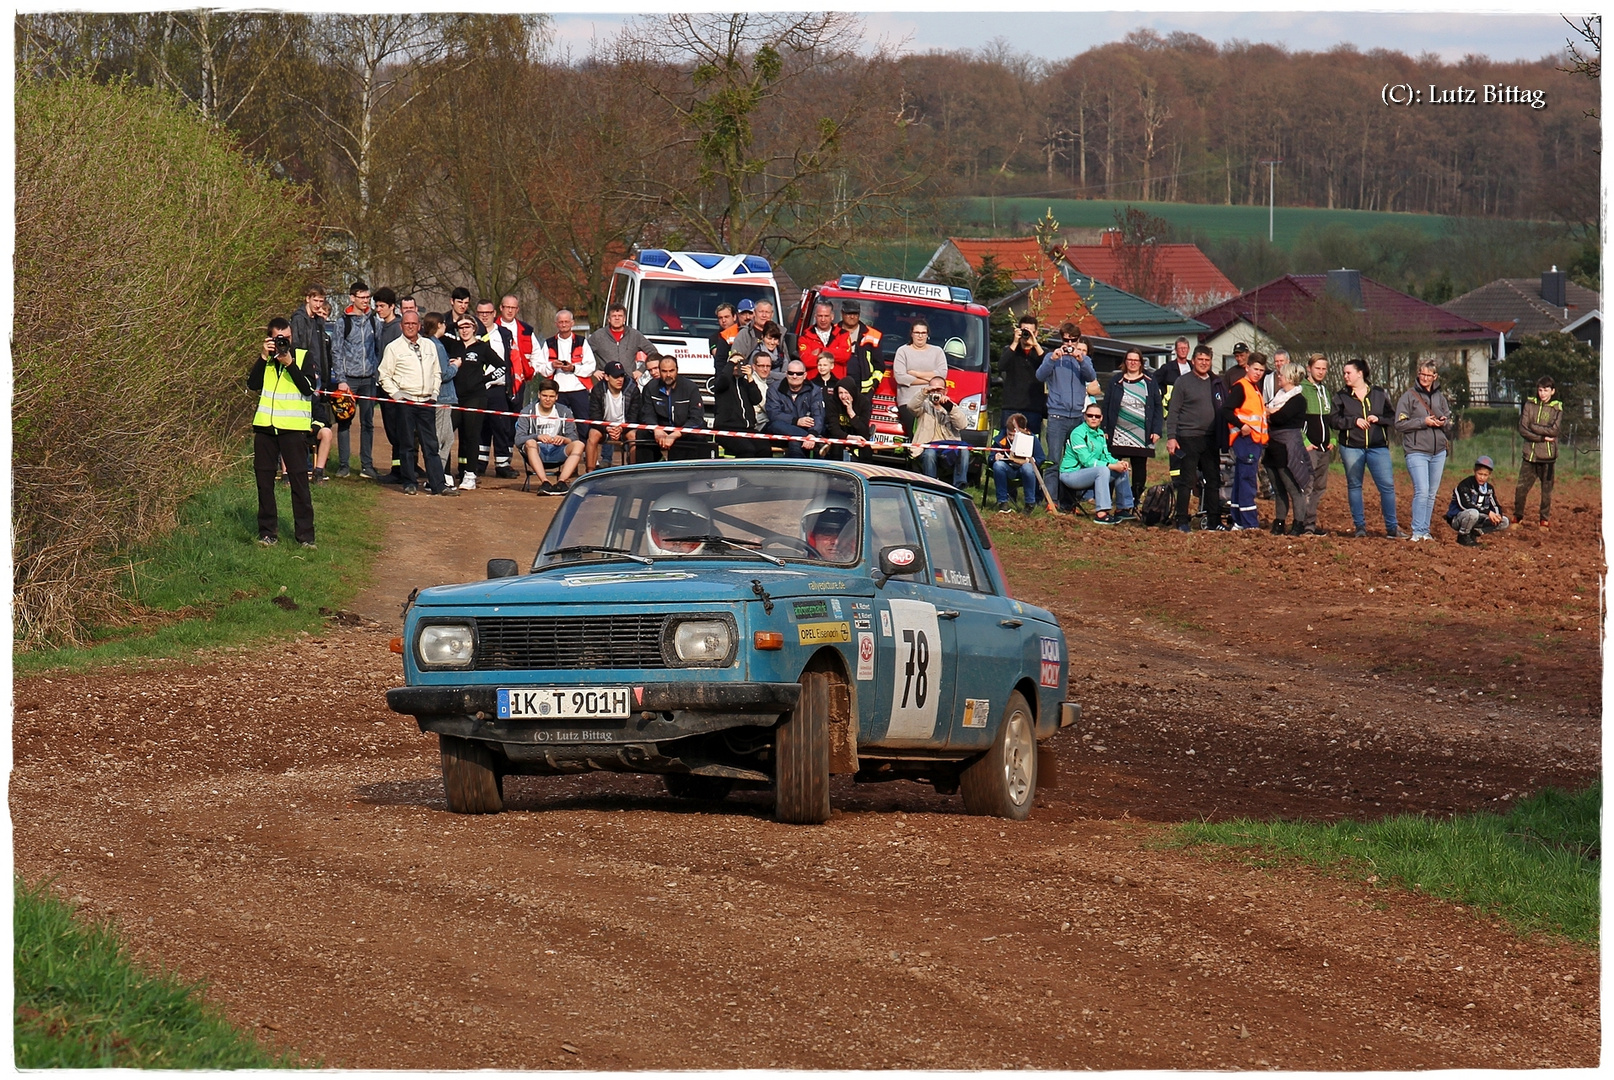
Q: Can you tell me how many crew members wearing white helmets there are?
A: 2